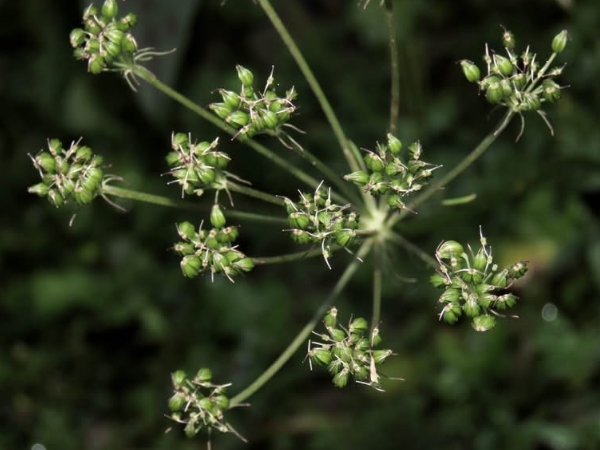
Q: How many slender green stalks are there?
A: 11